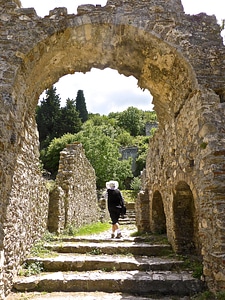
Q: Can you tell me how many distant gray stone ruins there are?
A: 2